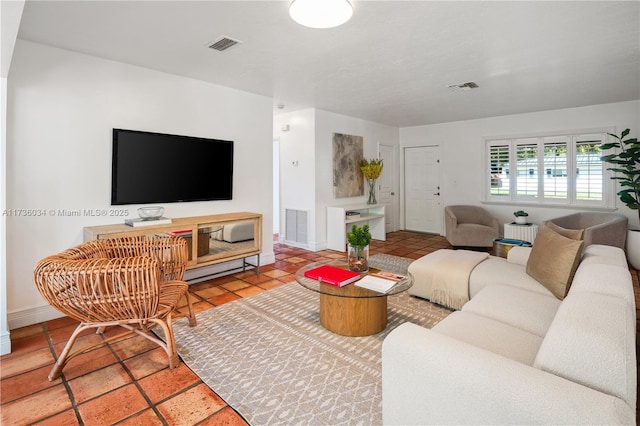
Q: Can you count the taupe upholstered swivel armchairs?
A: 2